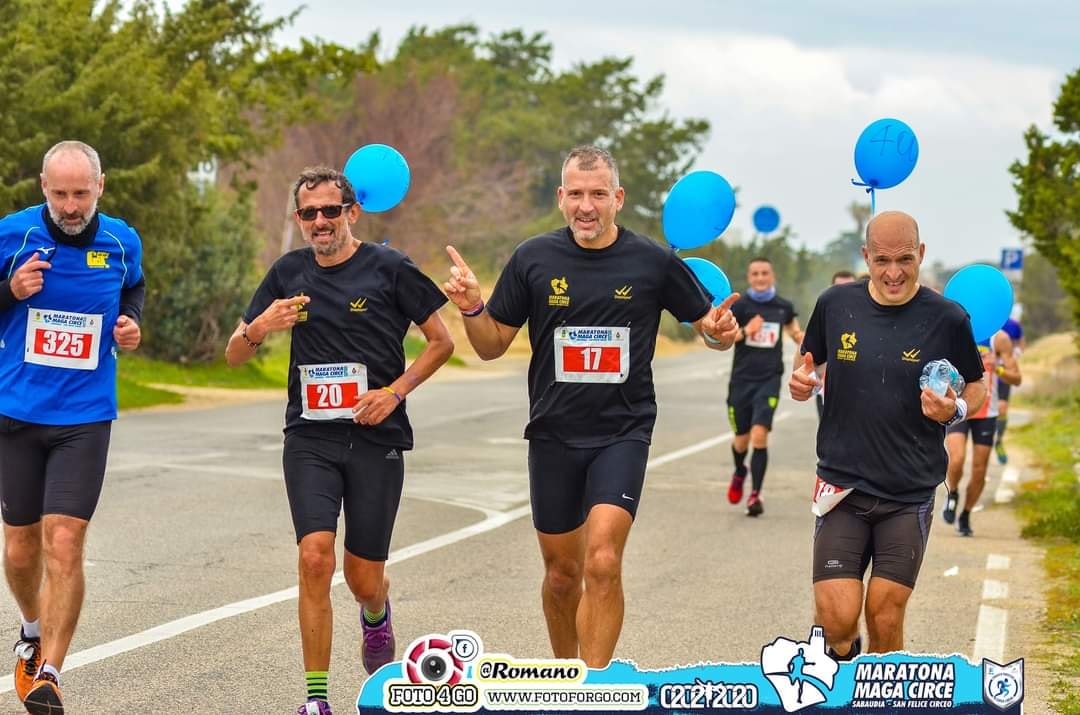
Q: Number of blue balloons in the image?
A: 6